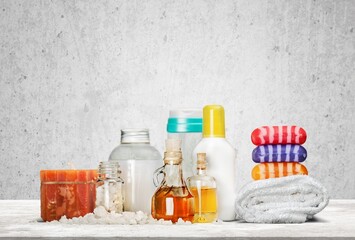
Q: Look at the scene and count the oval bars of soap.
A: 3